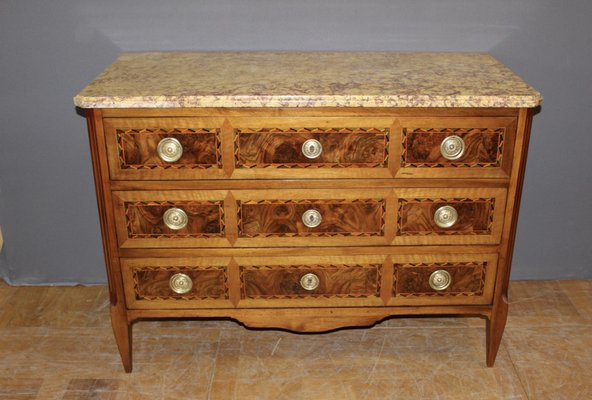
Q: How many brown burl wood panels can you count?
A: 9